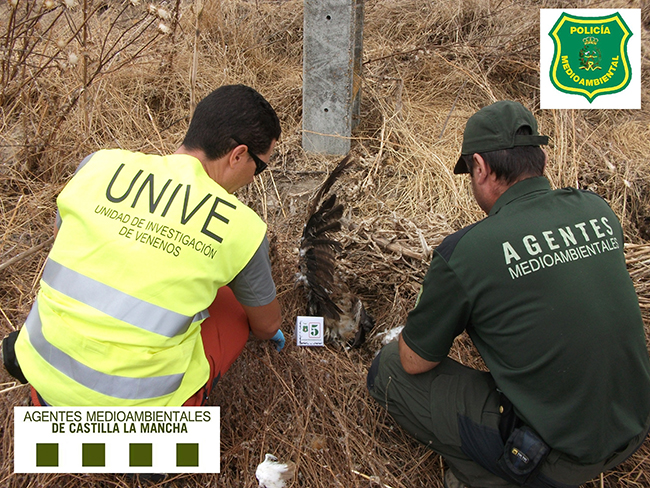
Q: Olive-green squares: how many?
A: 4